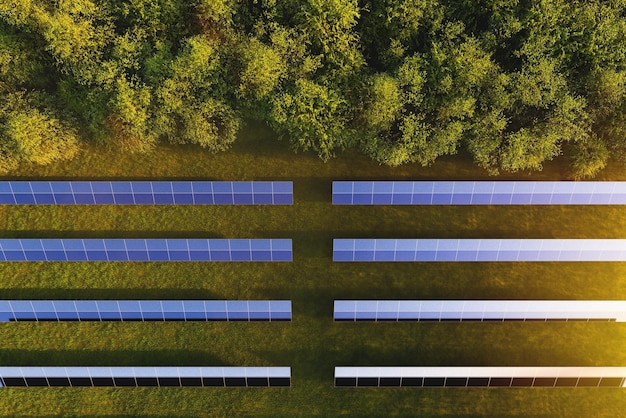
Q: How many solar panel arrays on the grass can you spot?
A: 8